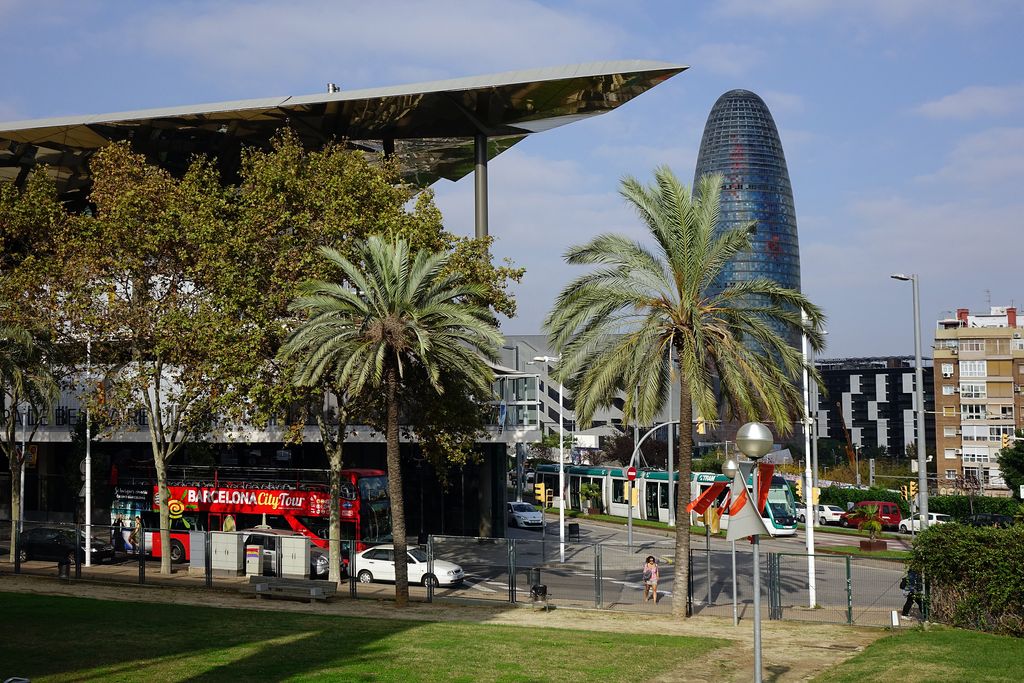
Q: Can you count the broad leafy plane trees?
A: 3